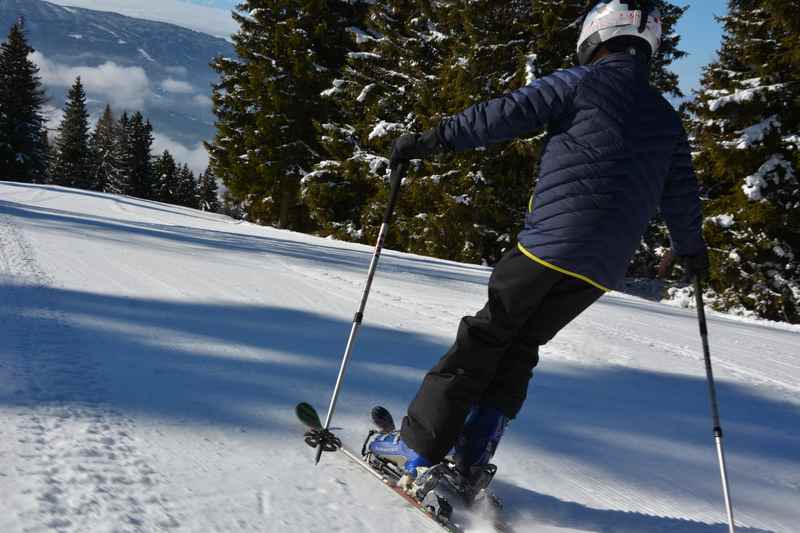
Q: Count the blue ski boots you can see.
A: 2